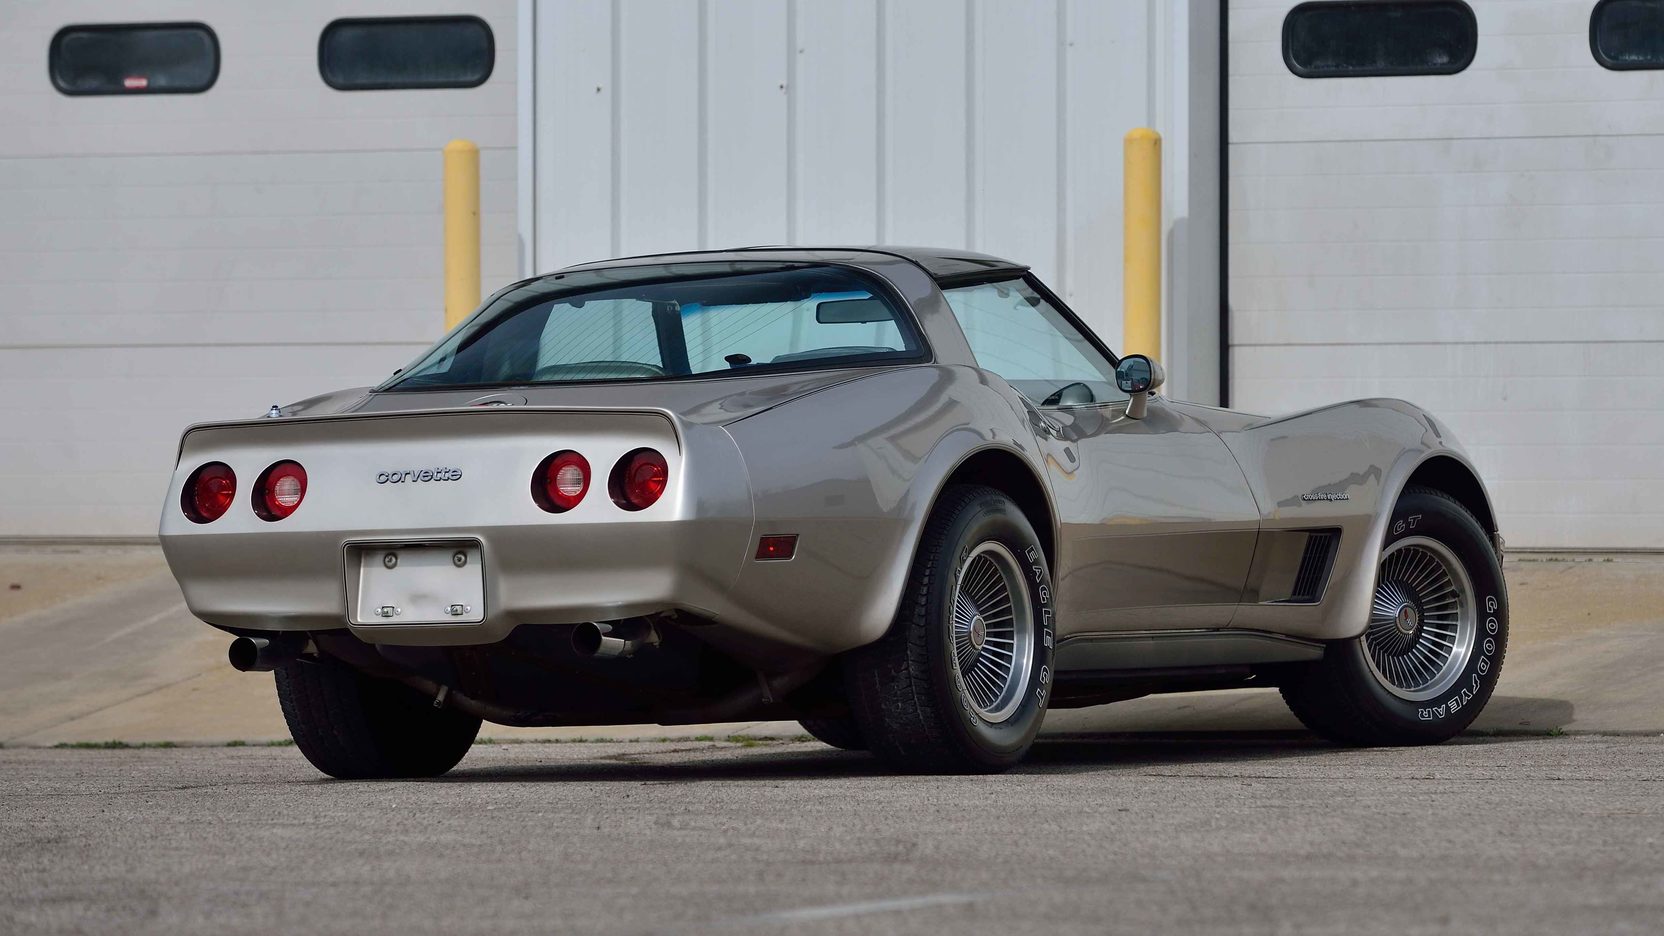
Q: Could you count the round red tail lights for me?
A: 4